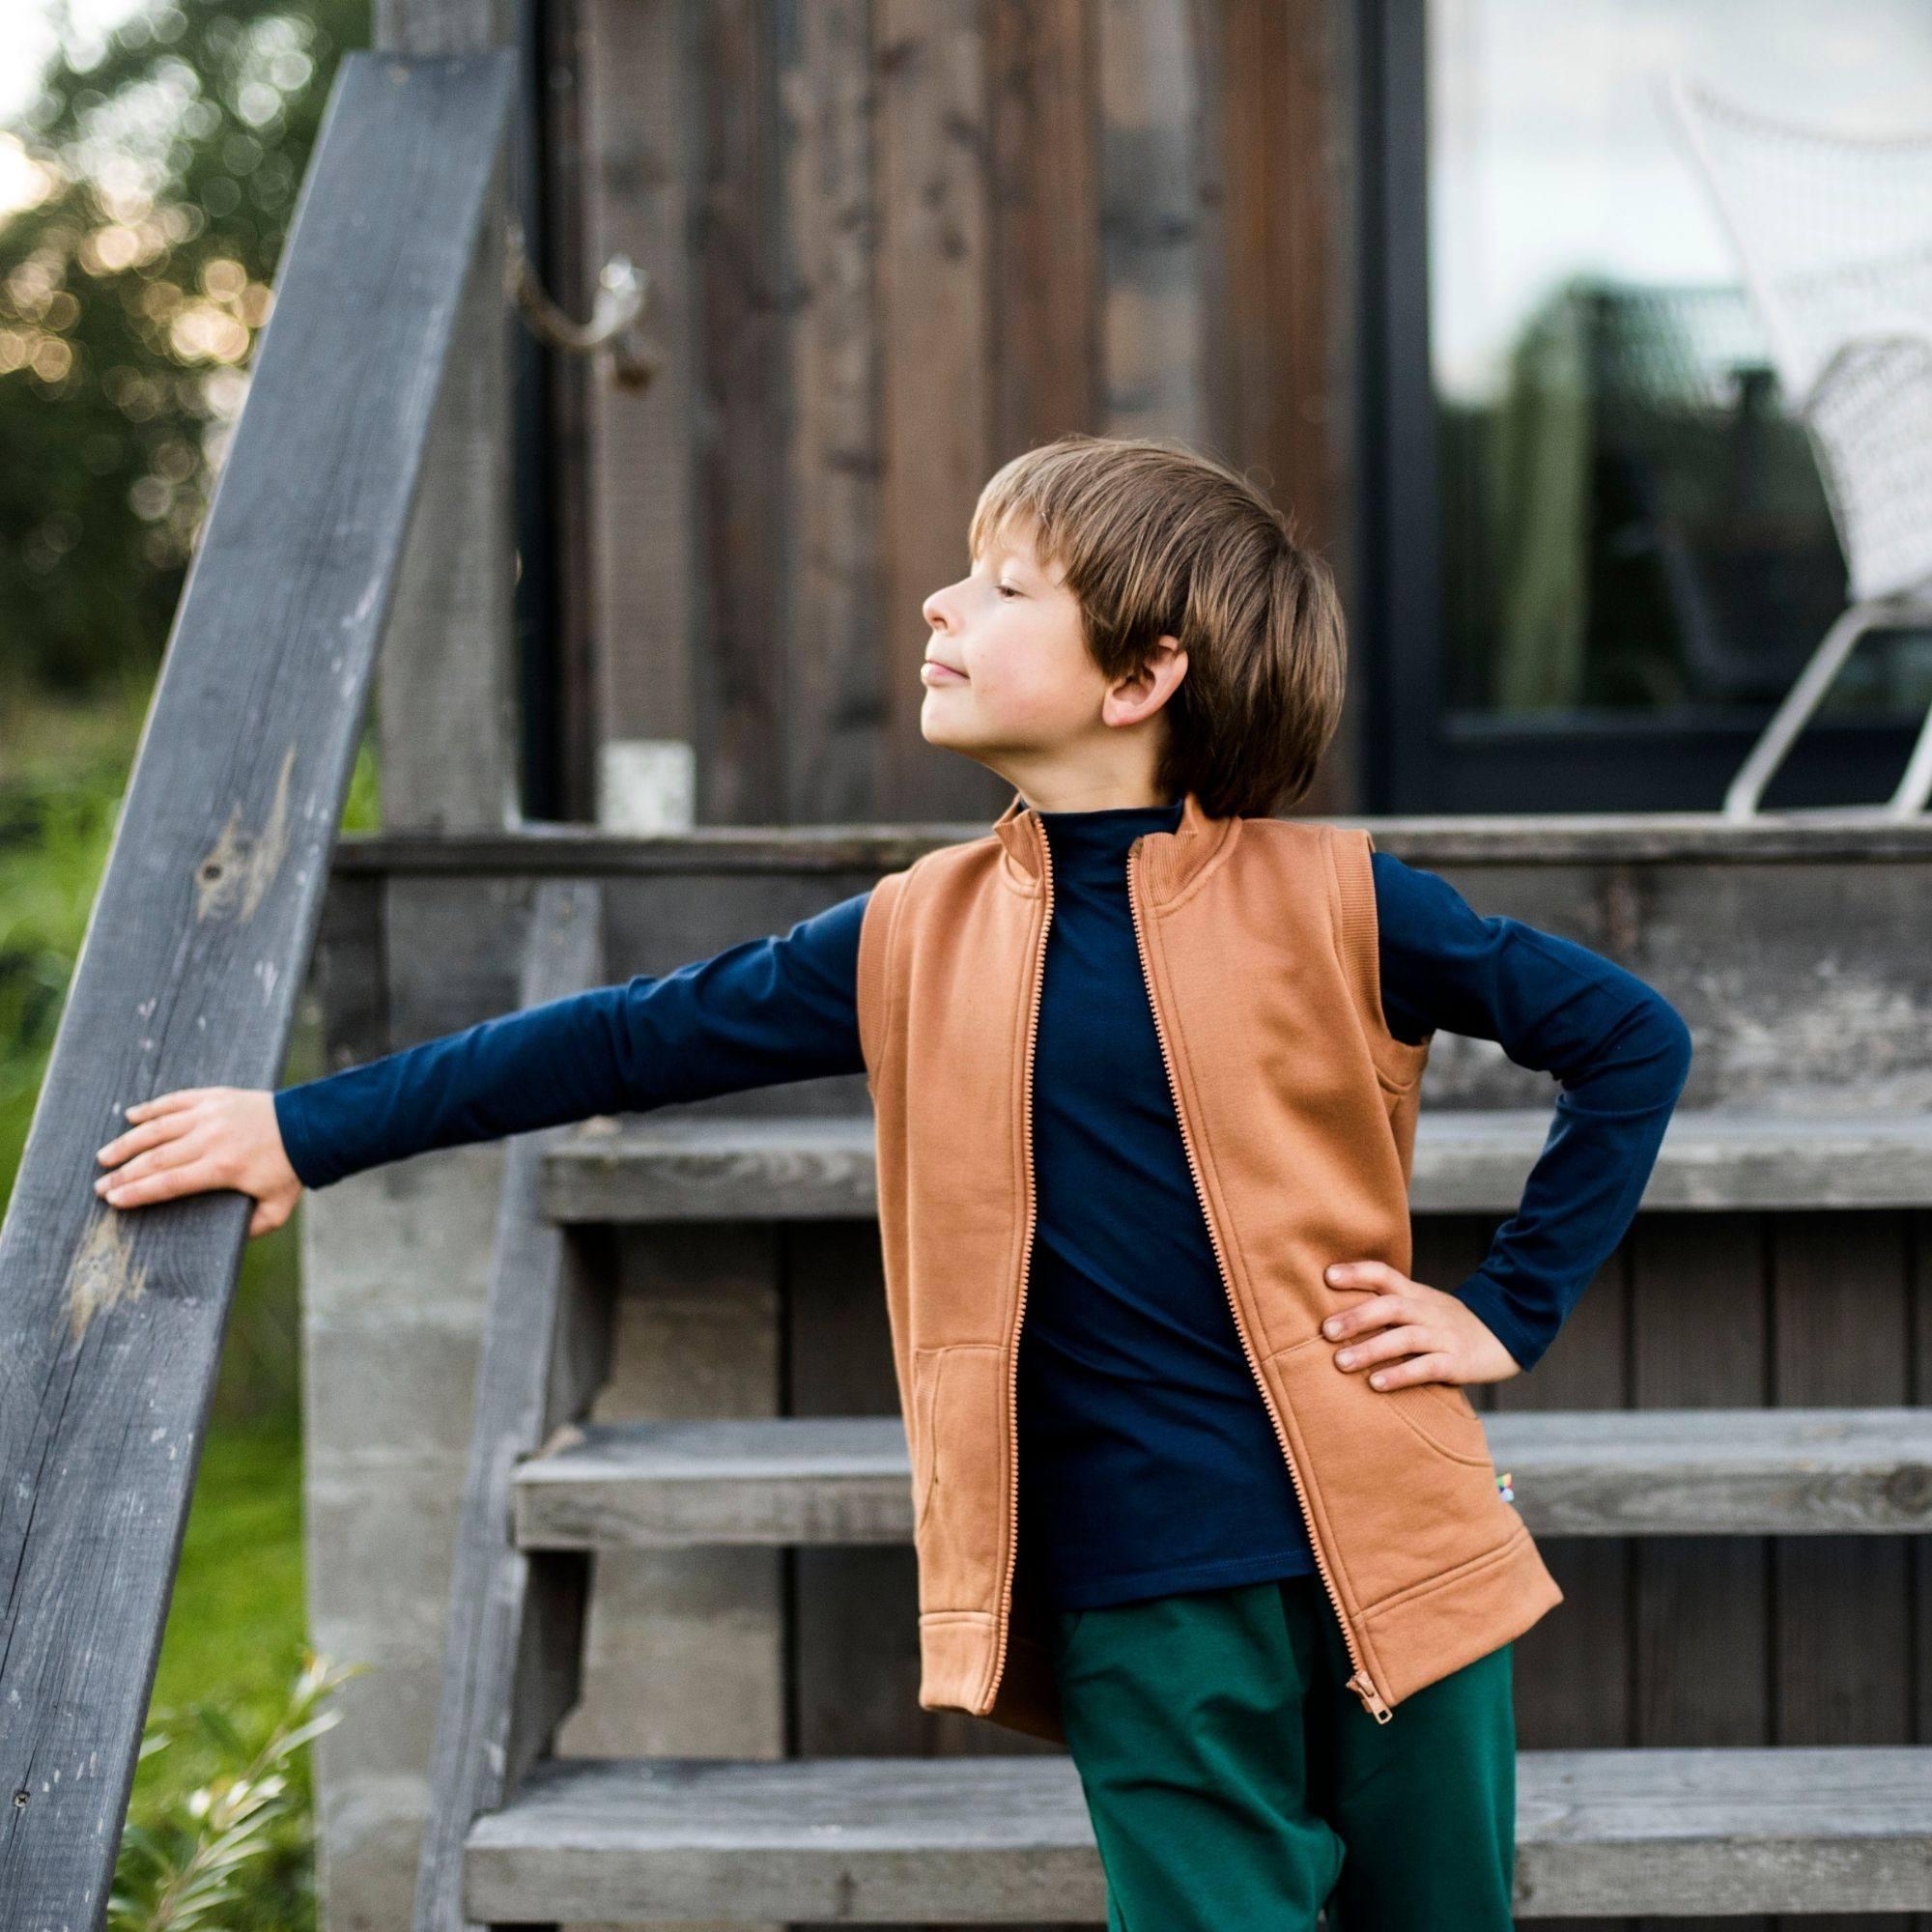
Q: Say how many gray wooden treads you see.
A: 3